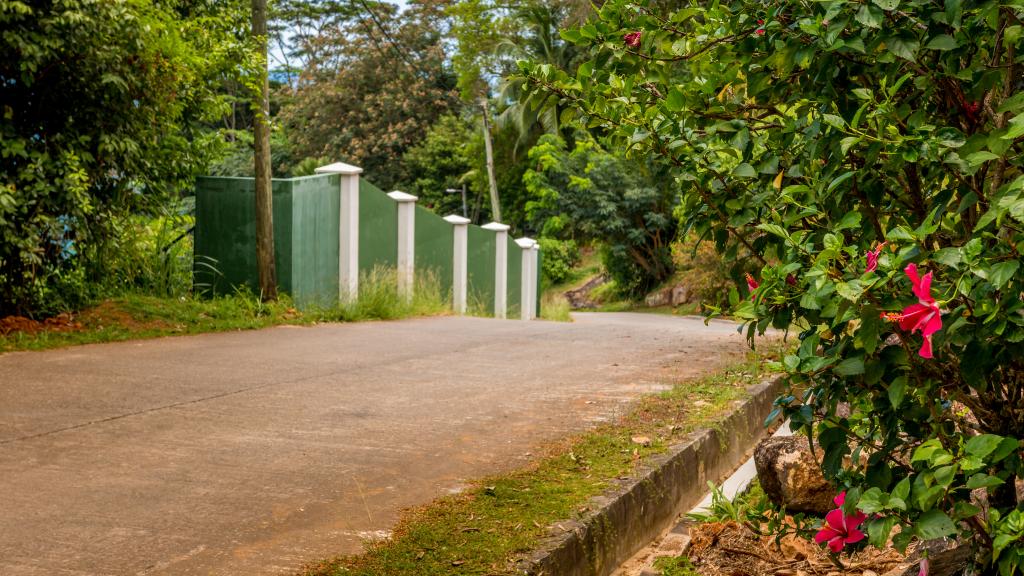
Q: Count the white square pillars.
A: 6